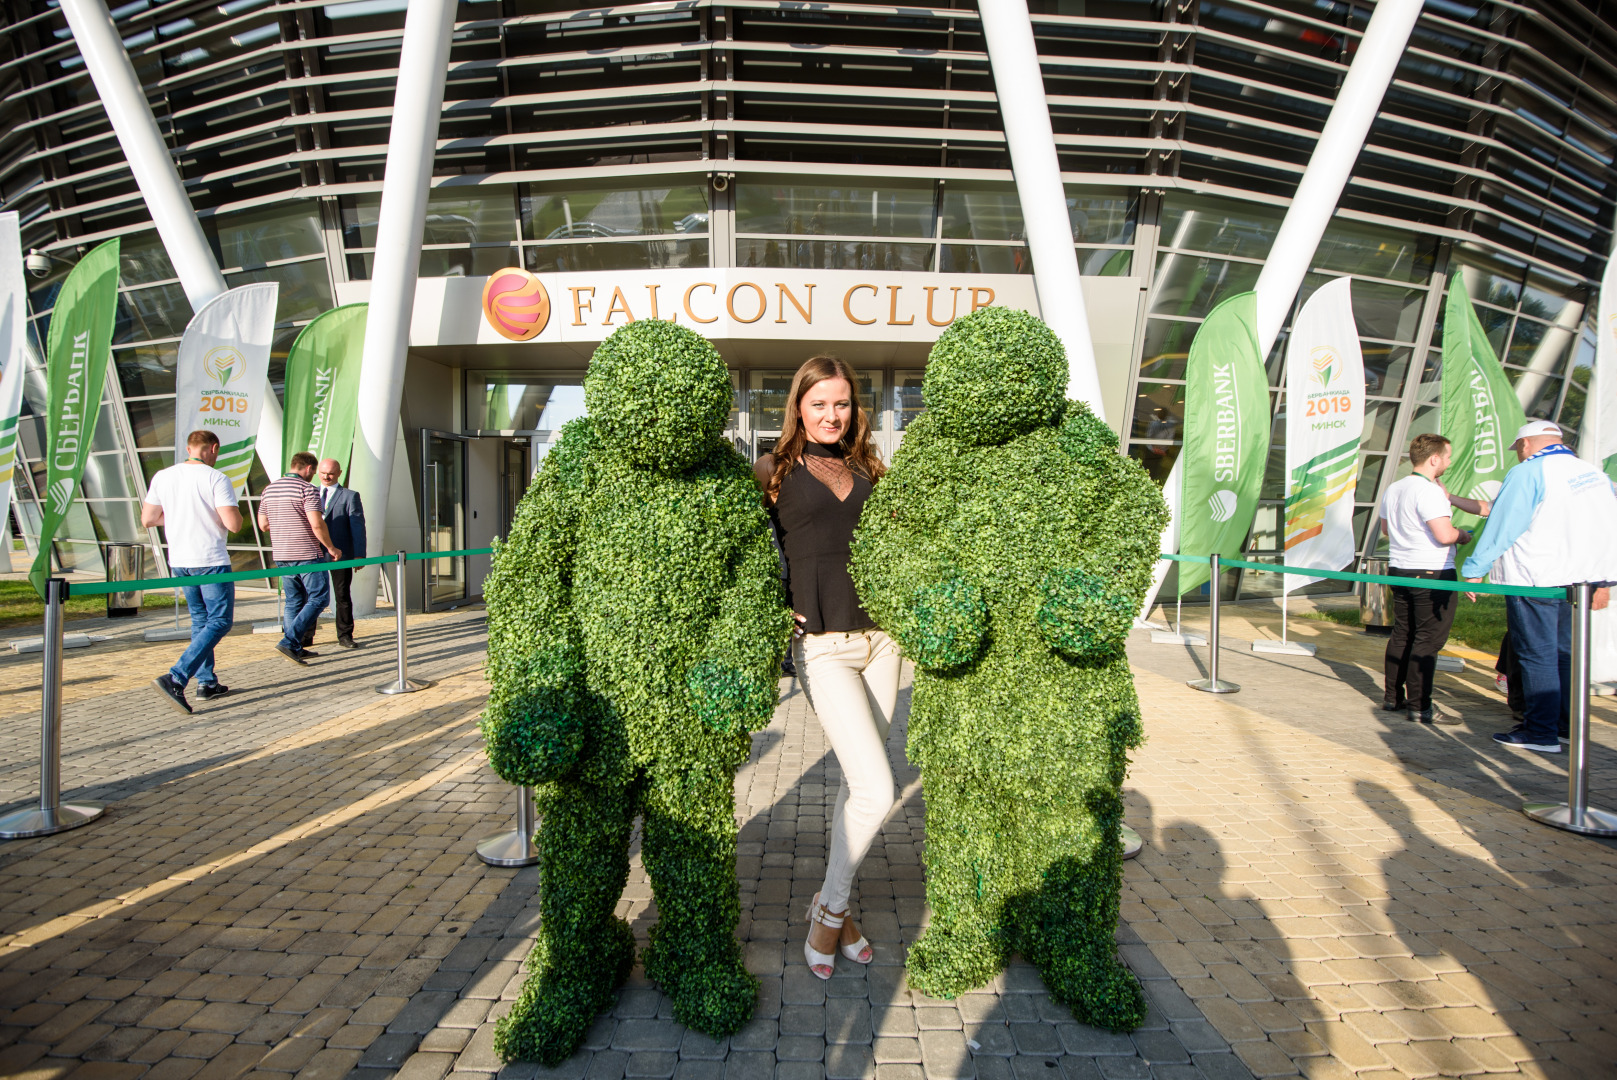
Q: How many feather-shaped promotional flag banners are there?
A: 8